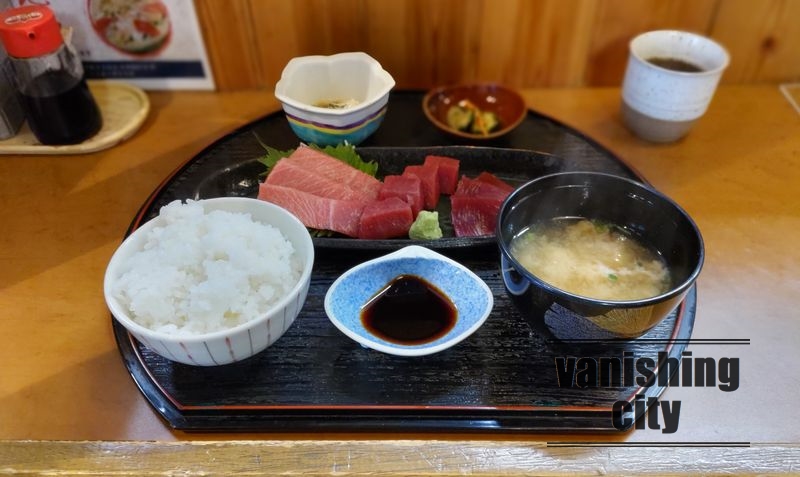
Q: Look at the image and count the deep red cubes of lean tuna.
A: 4